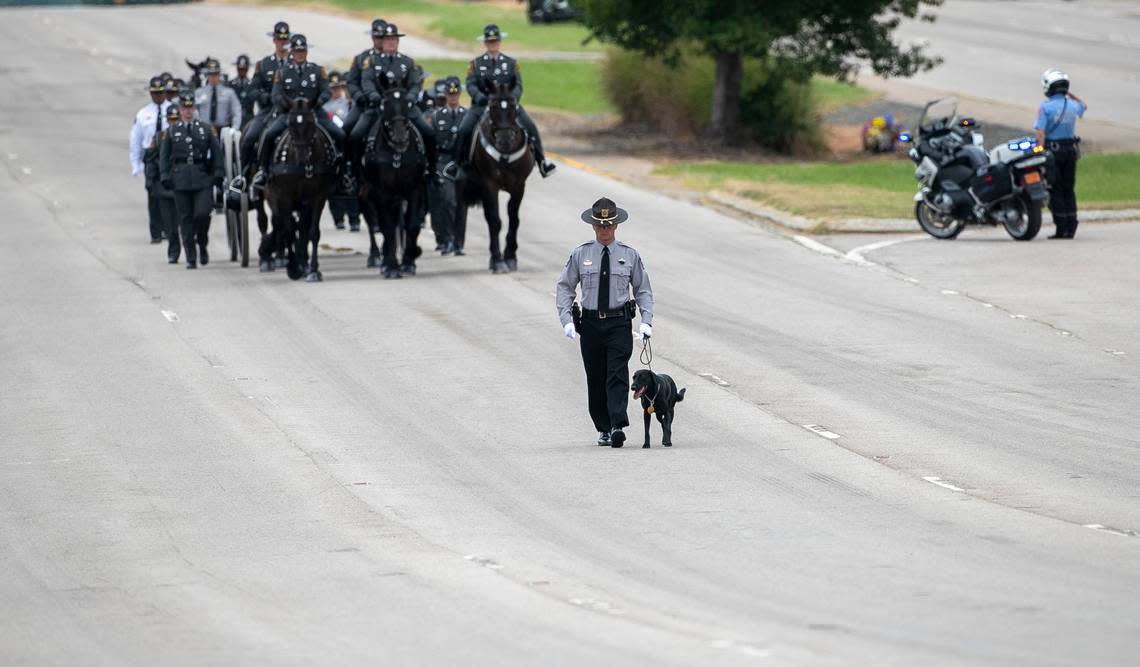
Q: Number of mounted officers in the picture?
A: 5